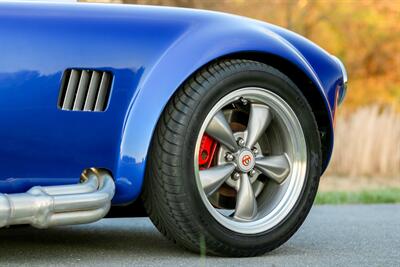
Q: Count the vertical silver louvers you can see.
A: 4